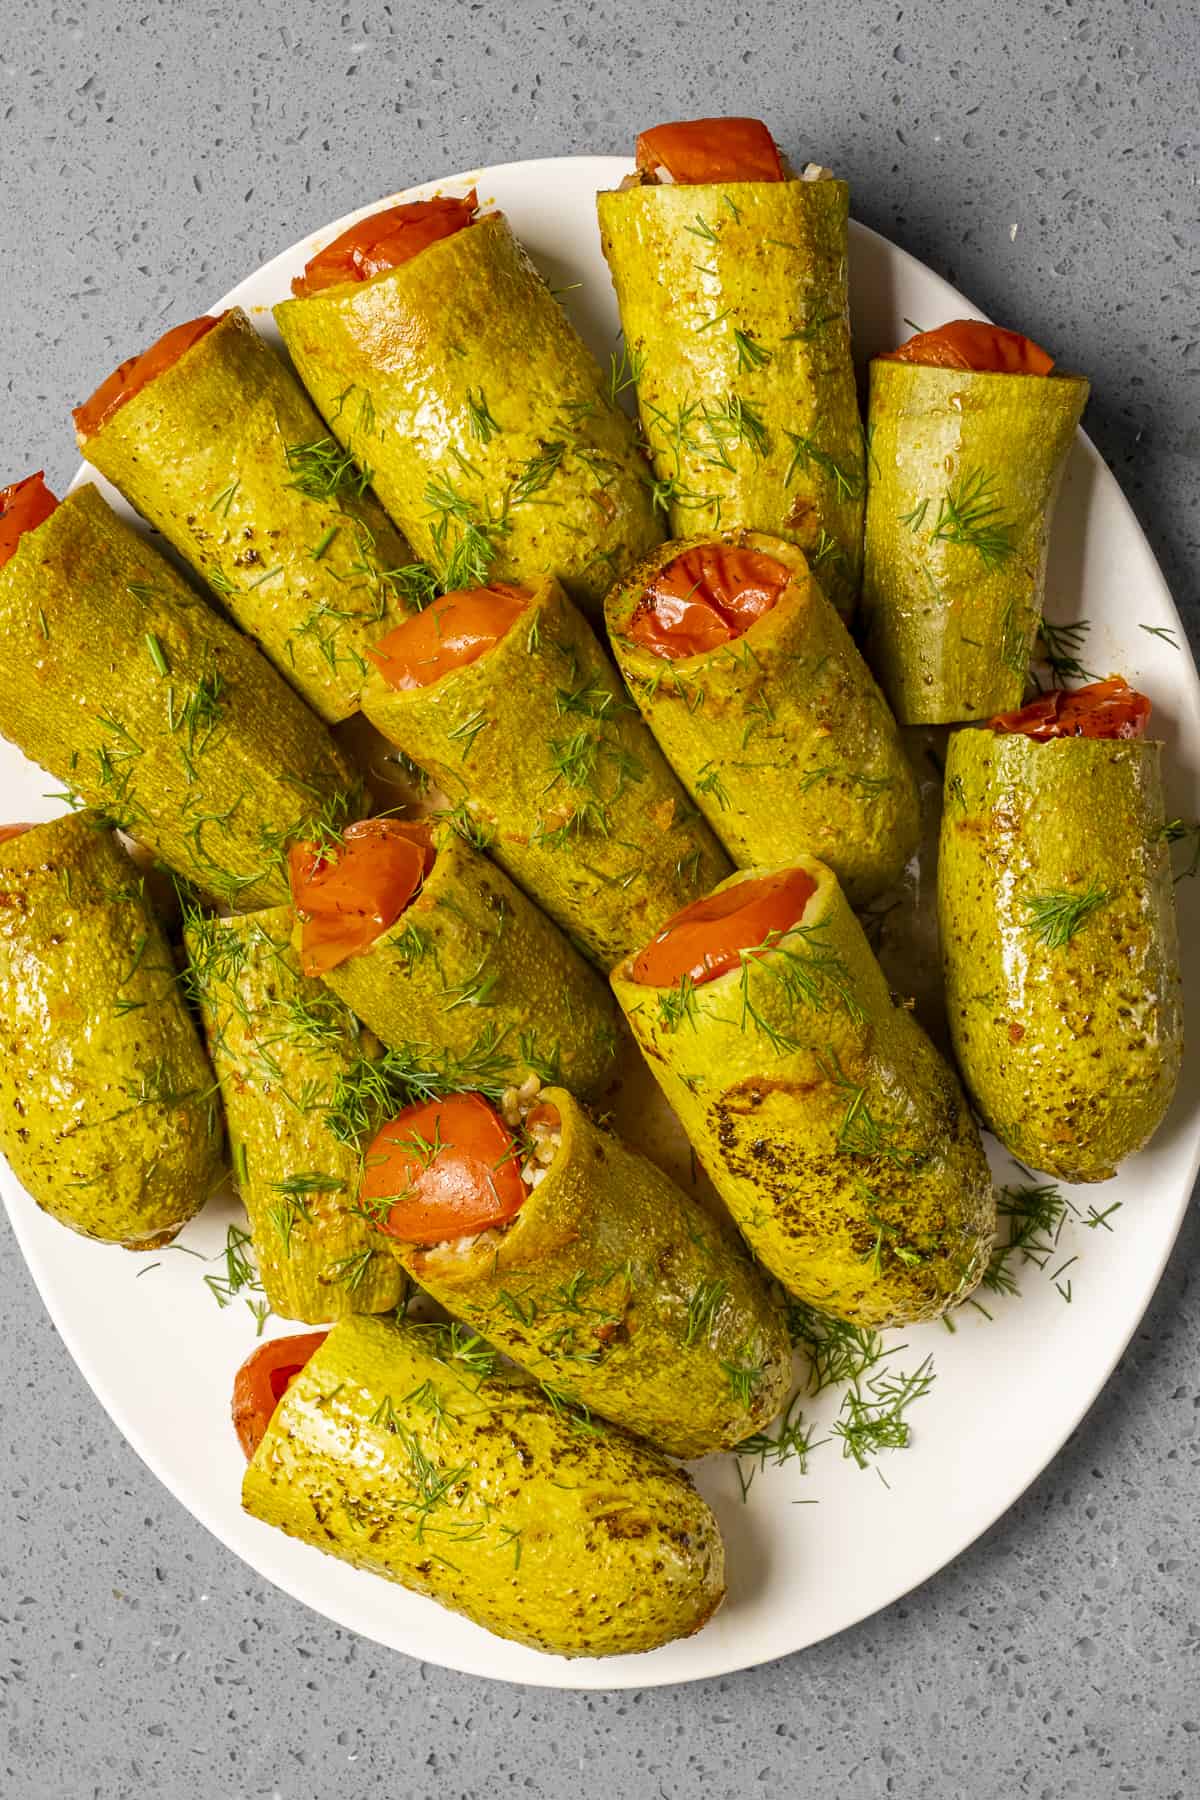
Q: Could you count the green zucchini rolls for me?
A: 14